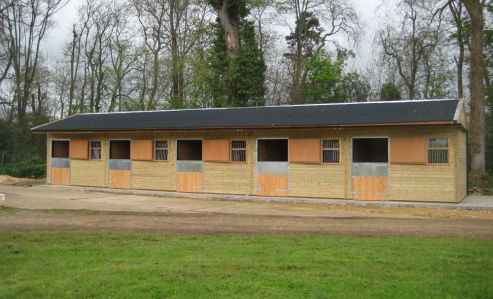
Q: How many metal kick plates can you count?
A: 5